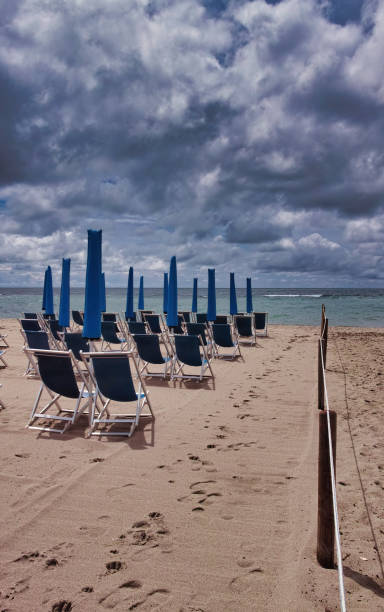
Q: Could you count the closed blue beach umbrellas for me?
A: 13